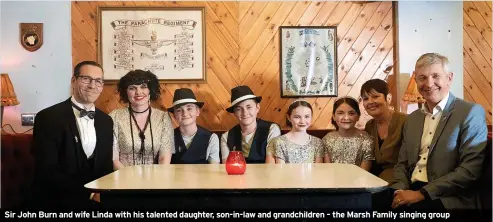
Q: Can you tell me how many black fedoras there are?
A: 2